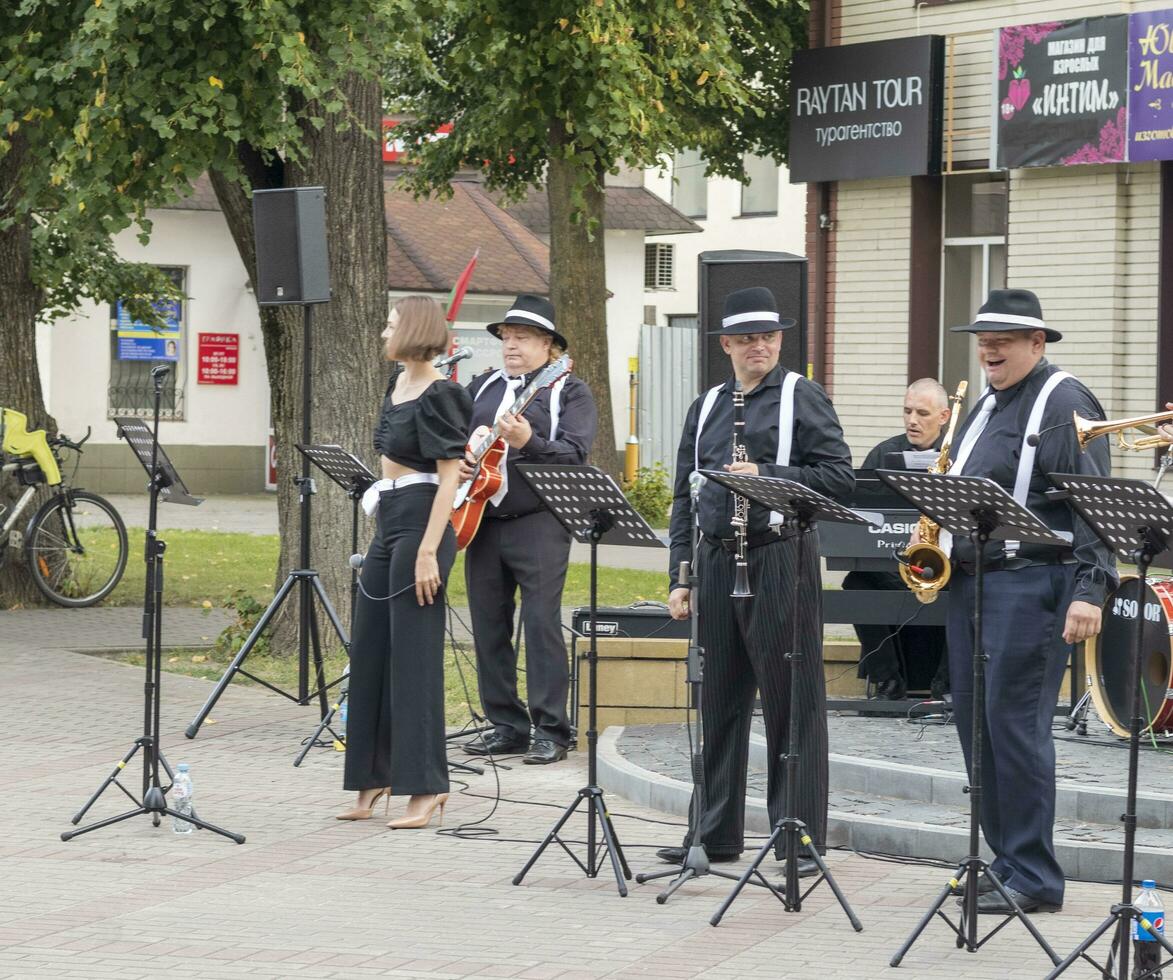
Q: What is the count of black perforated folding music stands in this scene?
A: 6